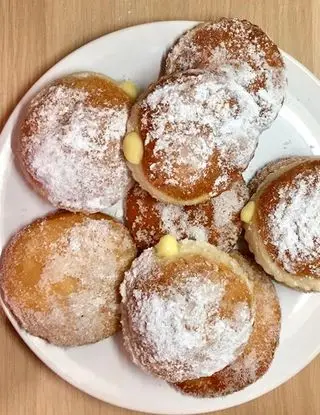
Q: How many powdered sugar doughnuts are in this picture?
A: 8